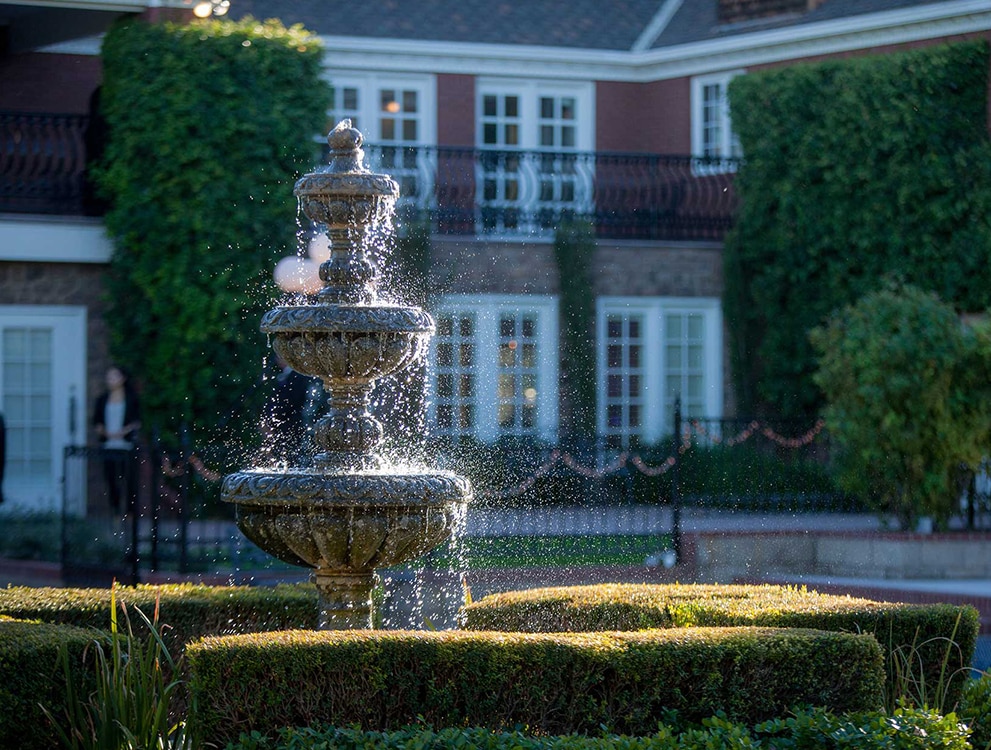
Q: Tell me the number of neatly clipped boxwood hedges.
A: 4